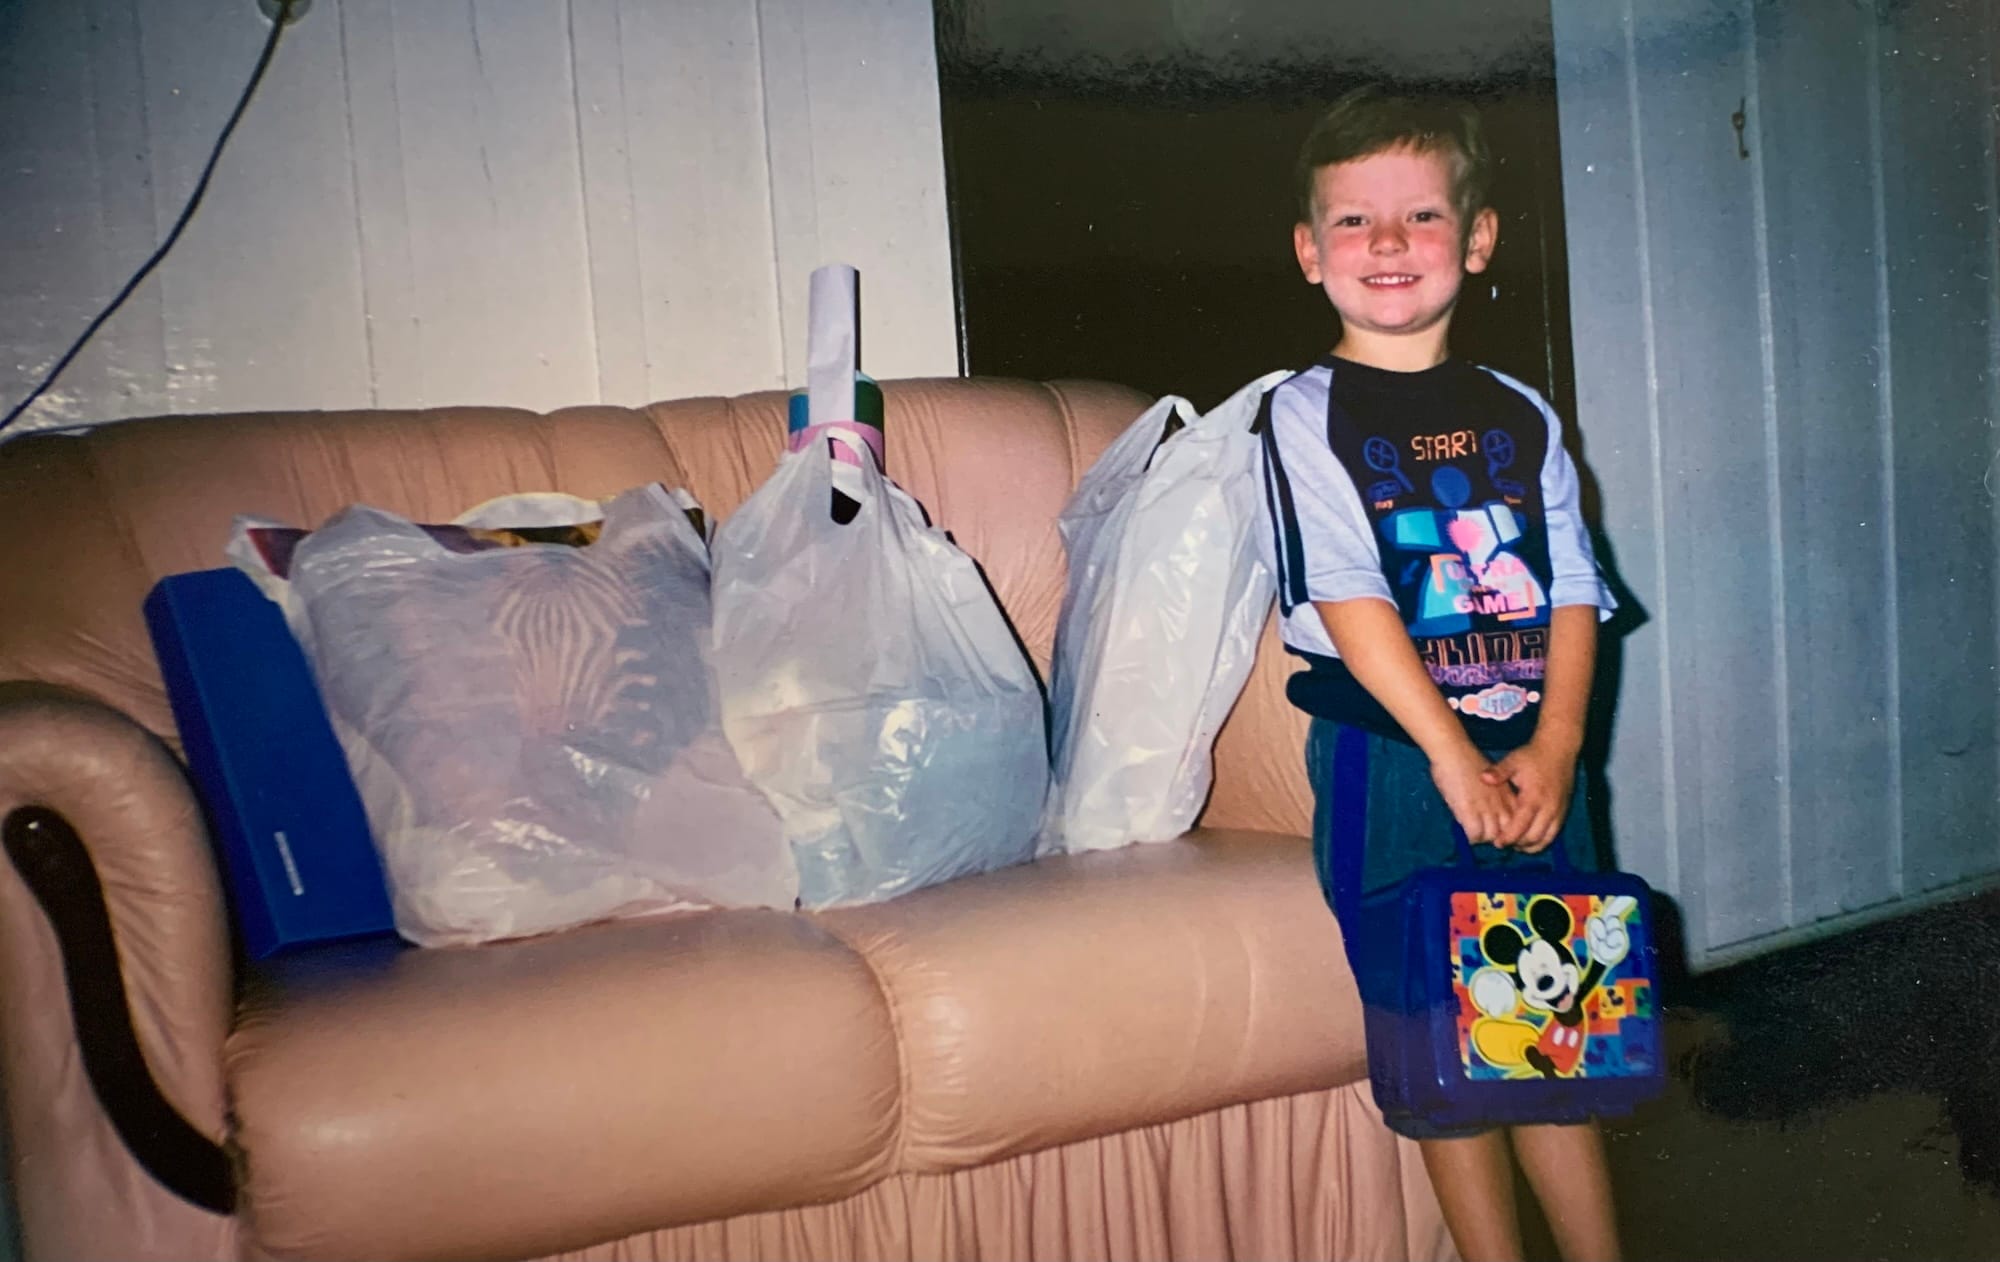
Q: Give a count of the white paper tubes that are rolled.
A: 1